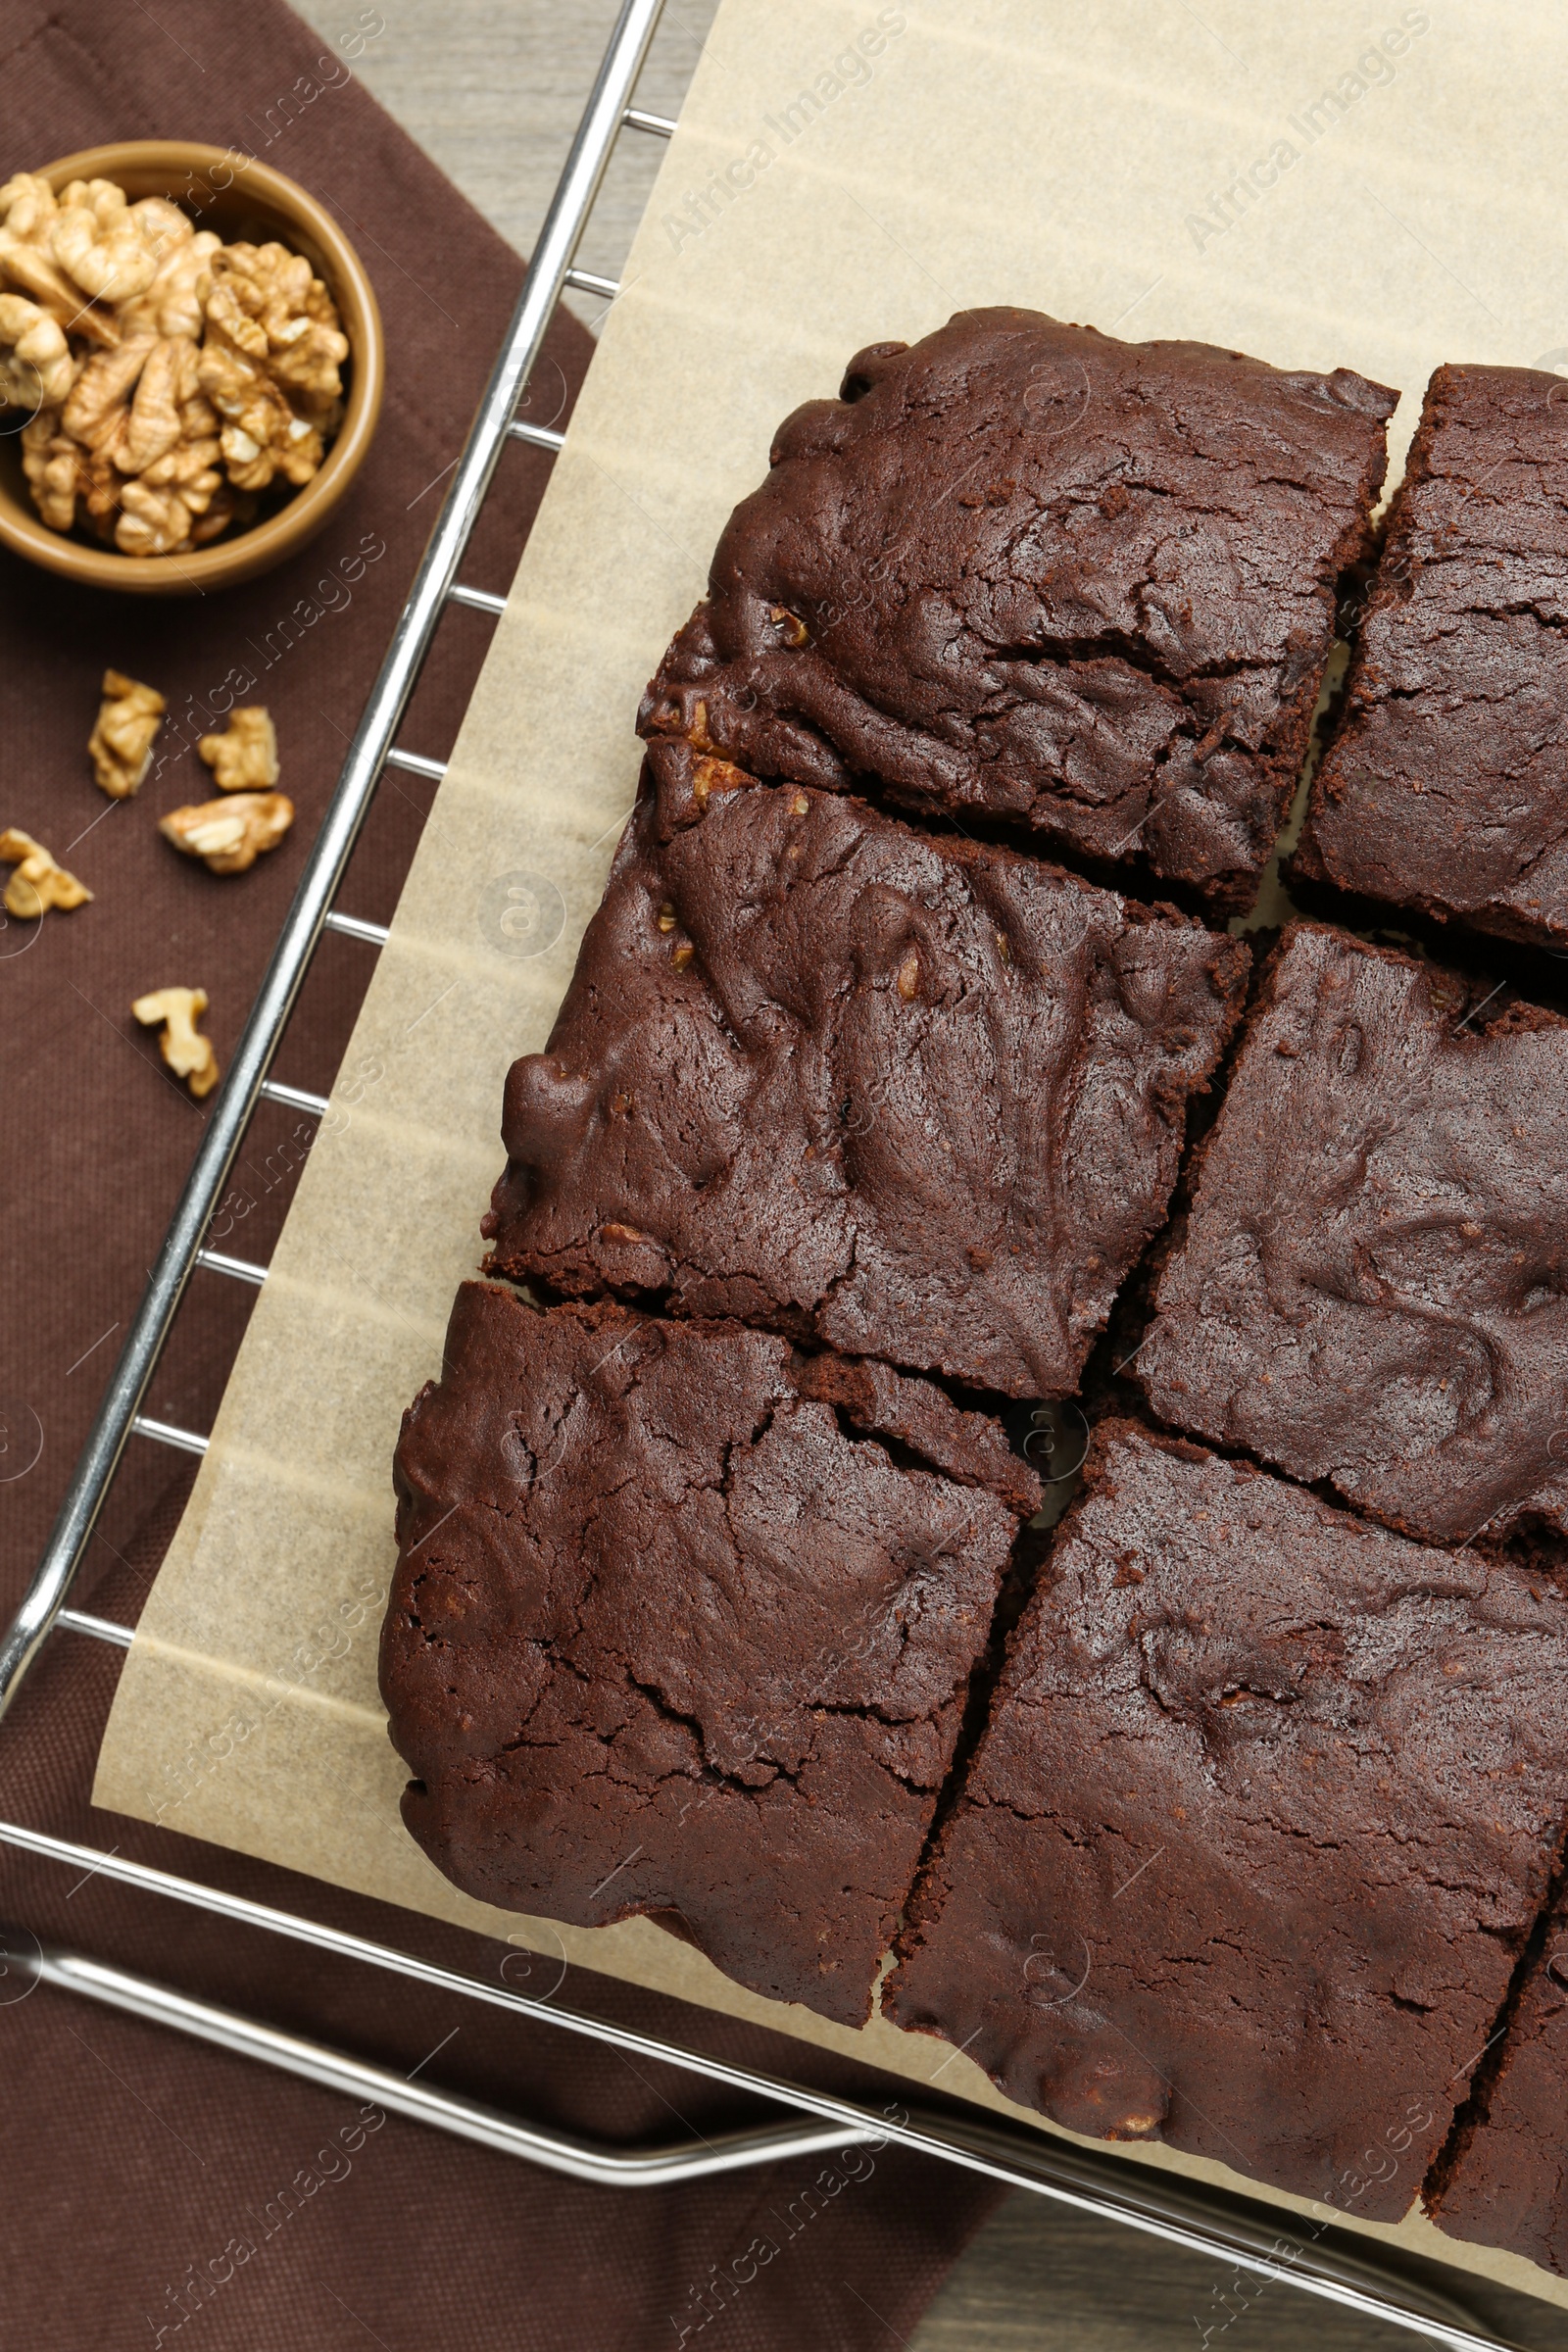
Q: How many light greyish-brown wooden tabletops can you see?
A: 1